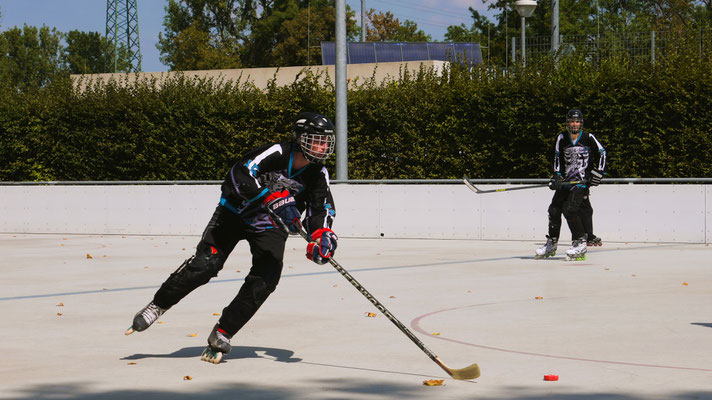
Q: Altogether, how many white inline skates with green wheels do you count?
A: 2